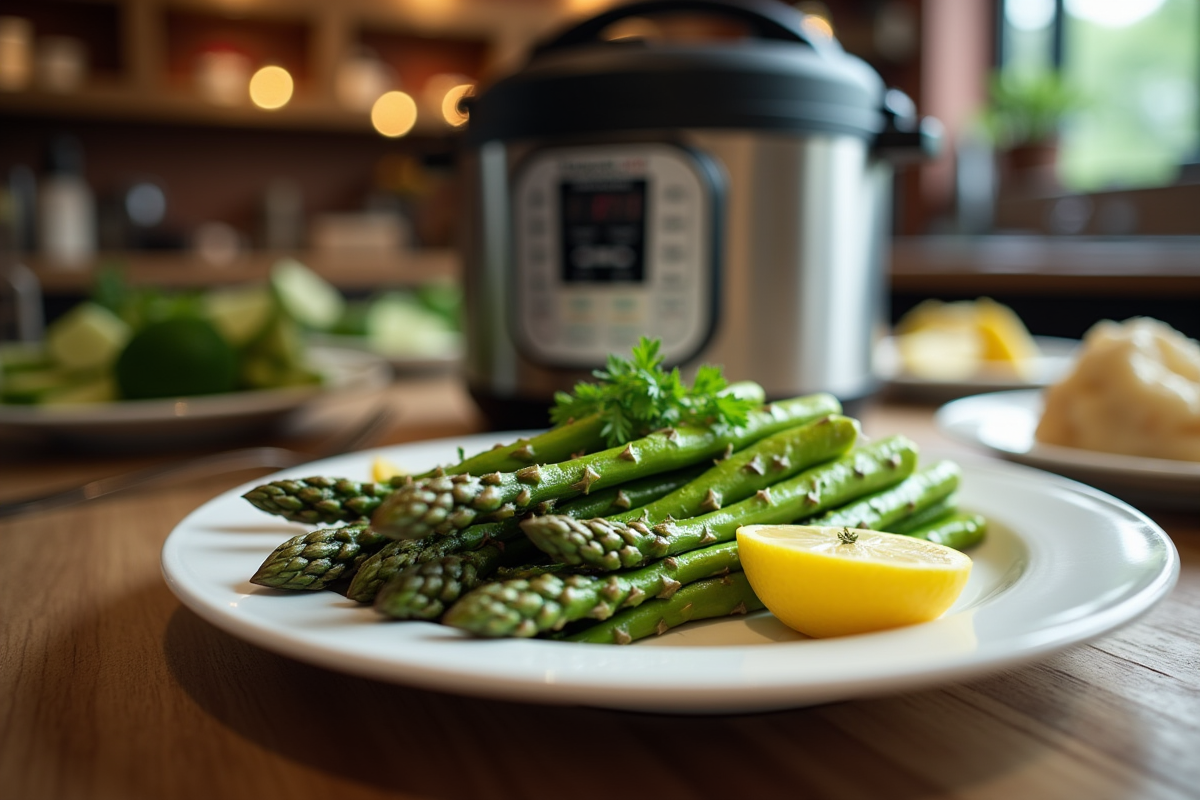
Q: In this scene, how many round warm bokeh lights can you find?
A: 3